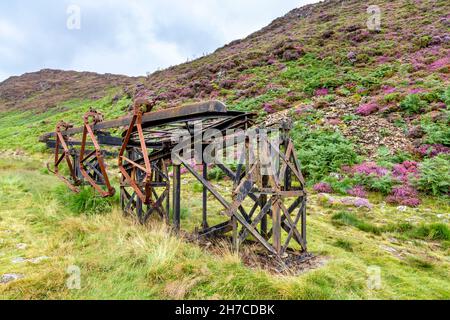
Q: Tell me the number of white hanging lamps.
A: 0